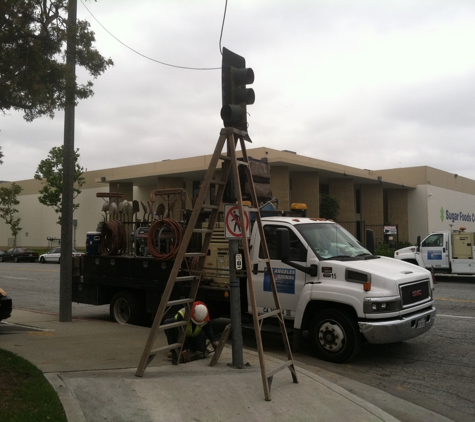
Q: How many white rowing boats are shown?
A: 0